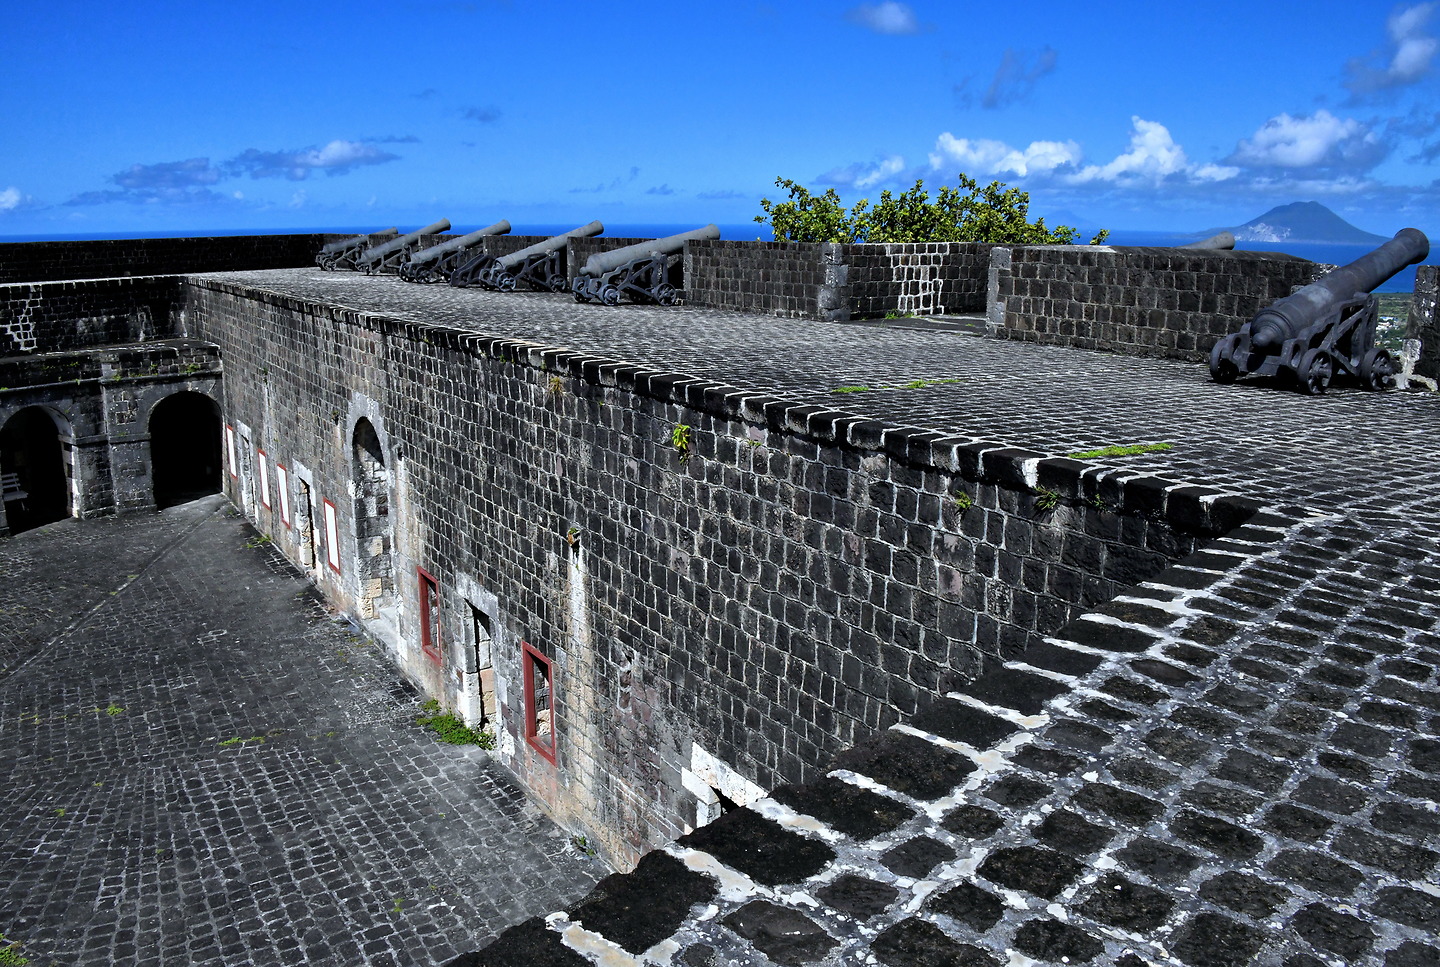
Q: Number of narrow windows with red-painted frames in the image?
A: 6